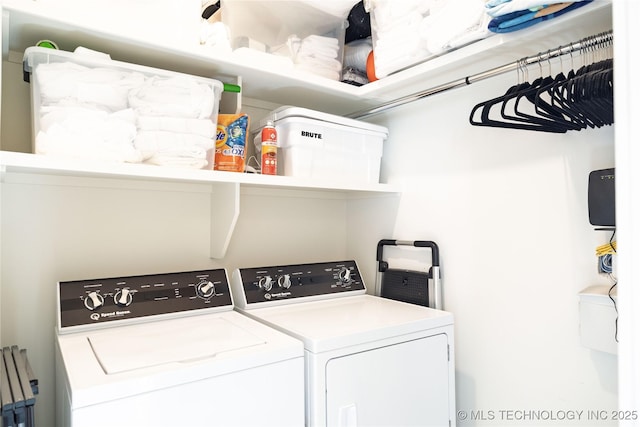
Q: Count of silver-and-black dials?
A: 6